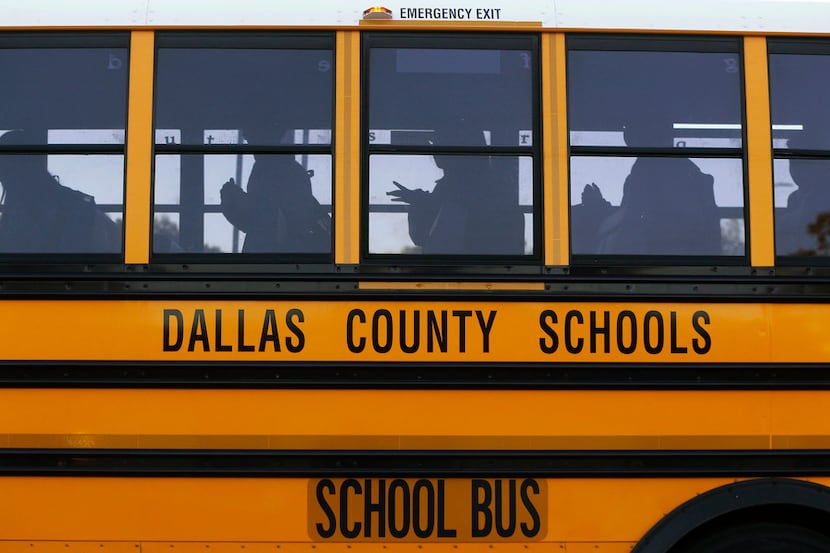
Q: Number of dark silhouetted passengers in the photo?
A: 5